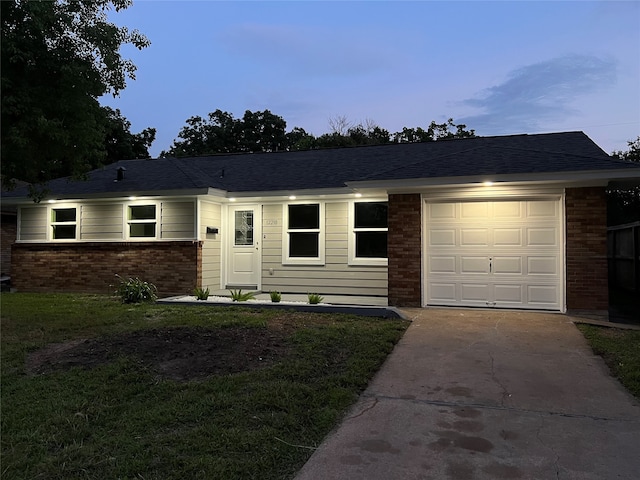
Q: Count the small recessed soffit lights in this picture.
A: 6